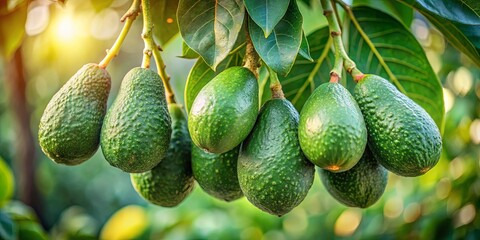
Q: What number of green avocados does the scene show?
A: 9